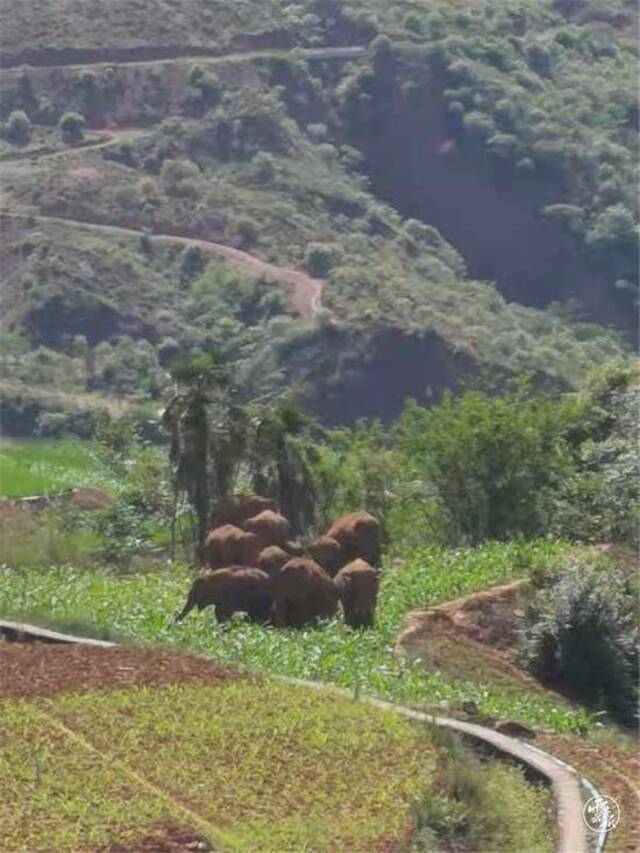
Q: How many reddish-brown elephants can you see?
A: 9